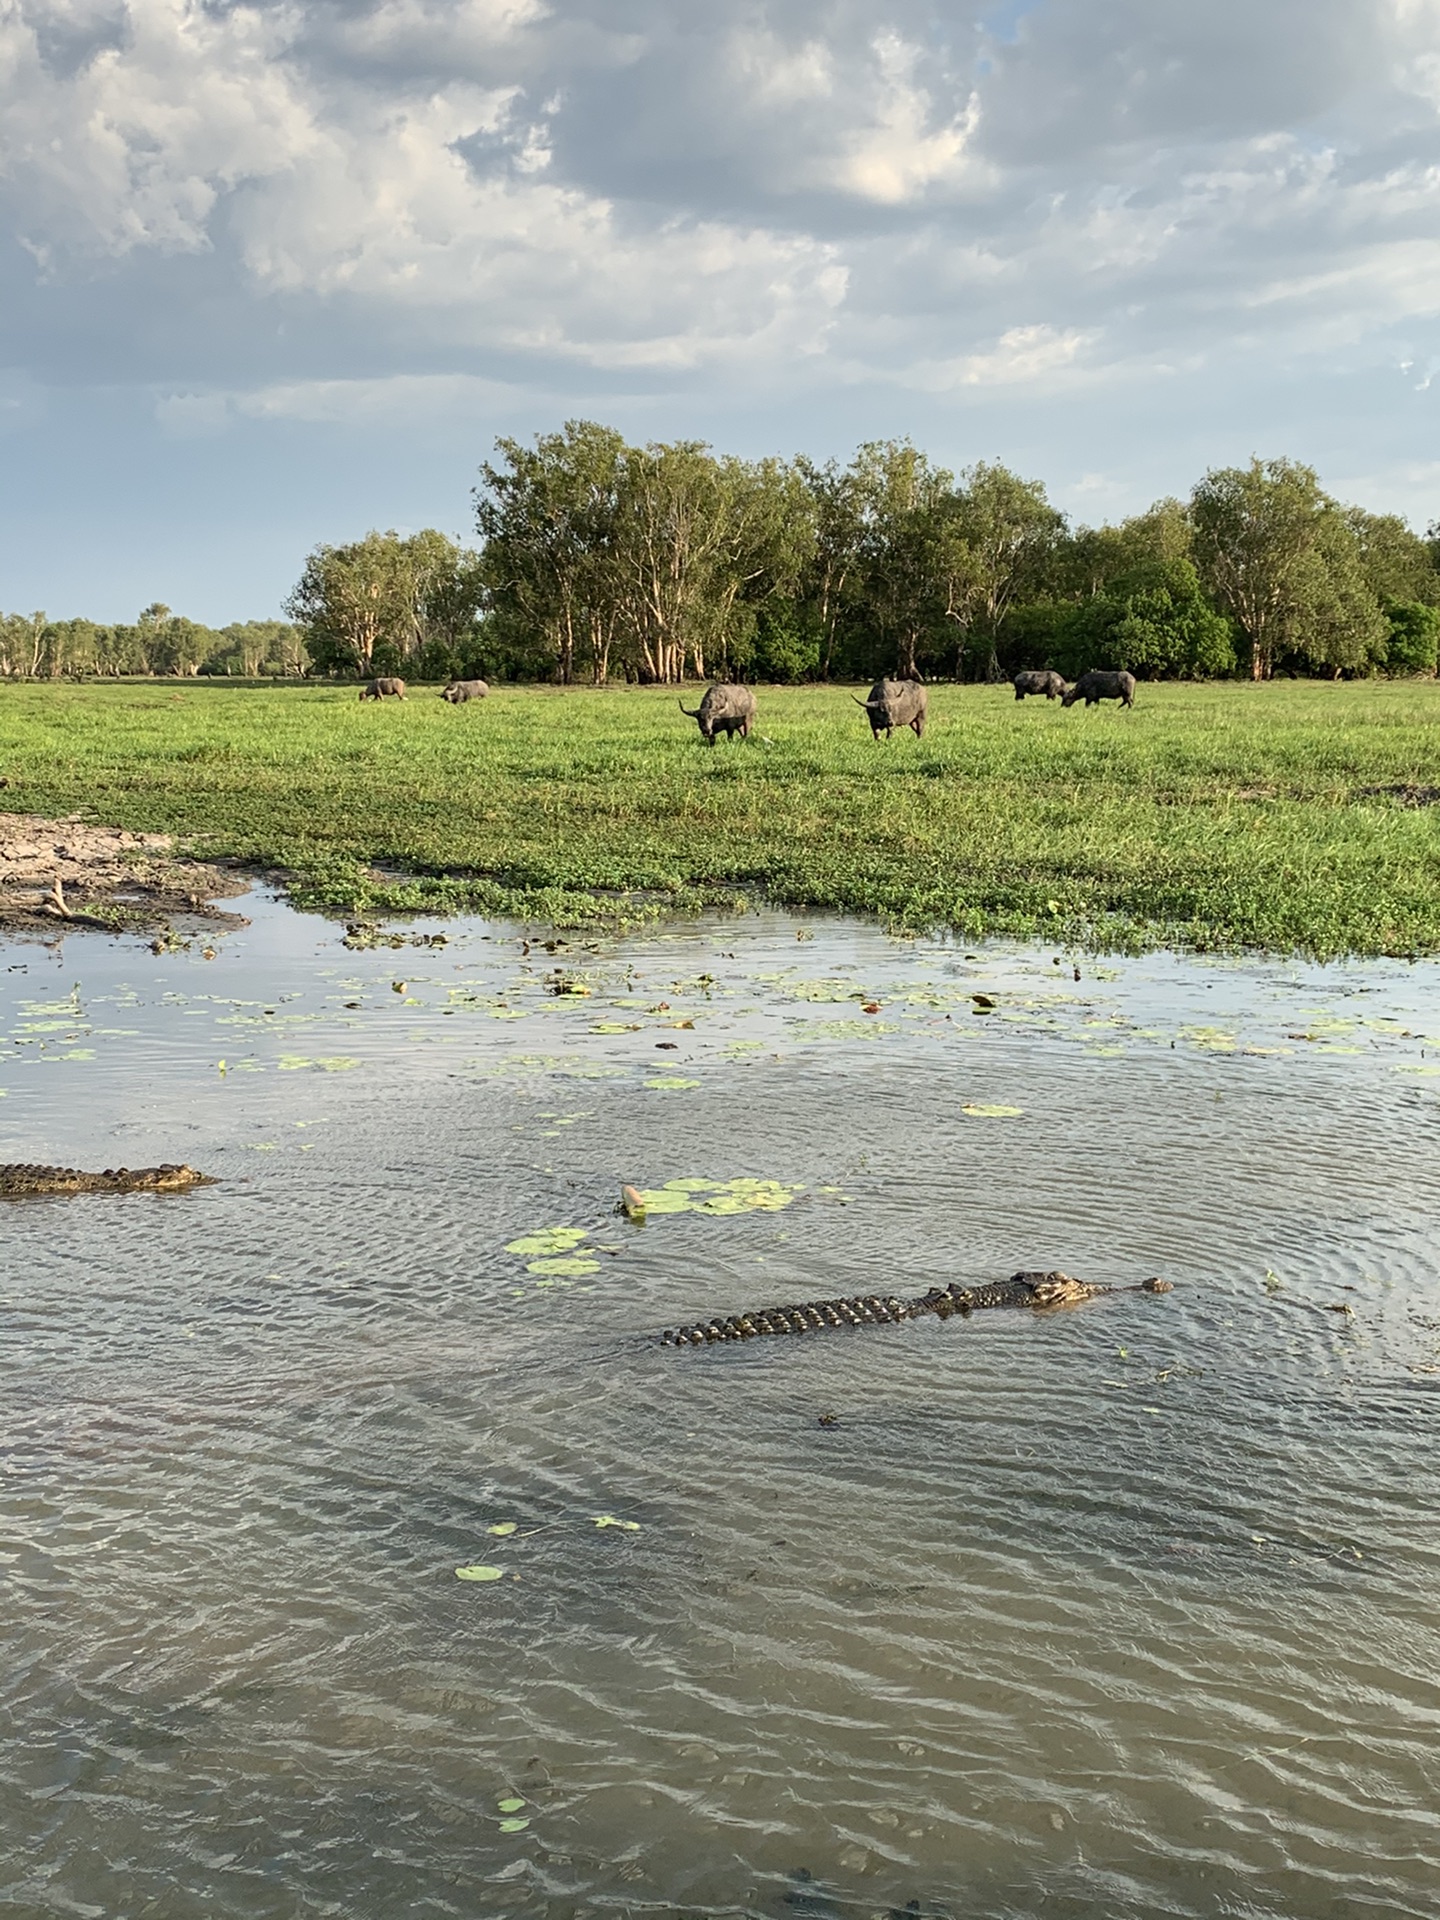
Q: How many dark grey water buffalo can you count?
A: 6